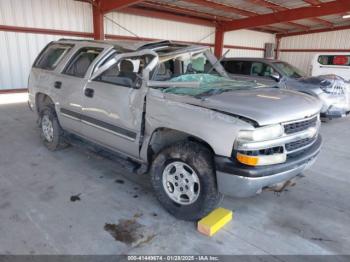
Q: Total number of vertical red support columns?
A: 3